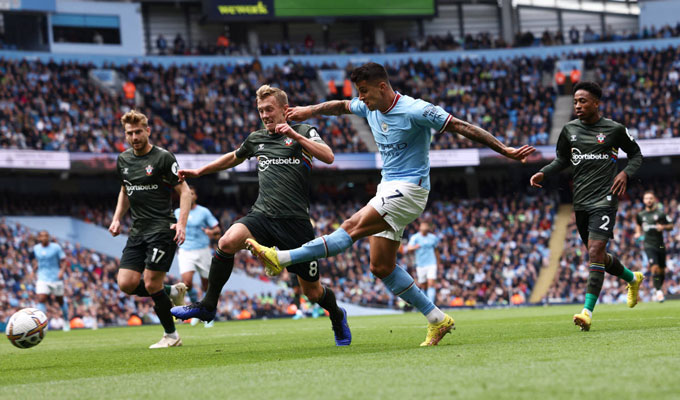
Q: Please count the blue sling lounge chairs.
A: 0